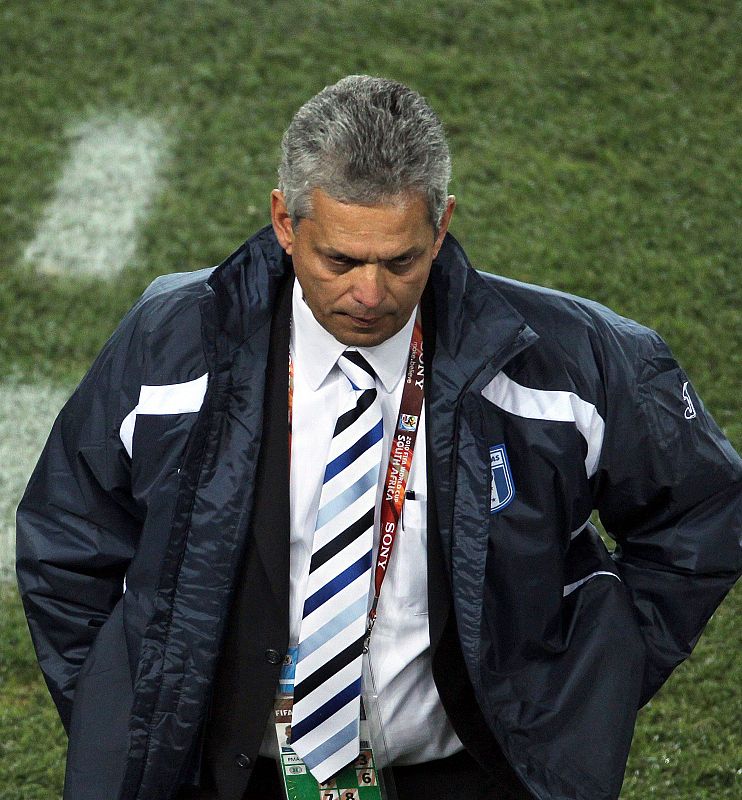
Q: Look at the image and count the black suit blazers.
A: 1